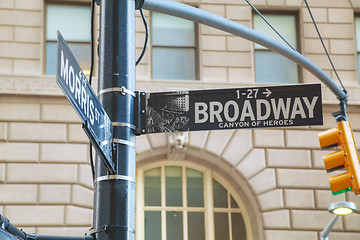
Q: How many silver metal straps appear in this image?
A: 4